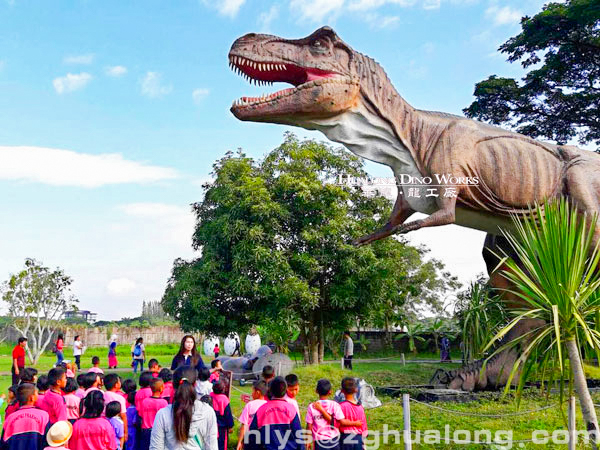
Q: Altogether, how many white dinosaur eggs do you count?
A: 3